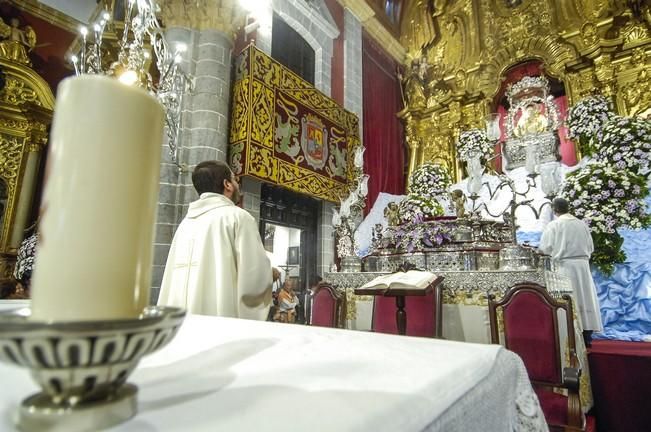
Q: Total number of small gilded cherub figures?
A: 2